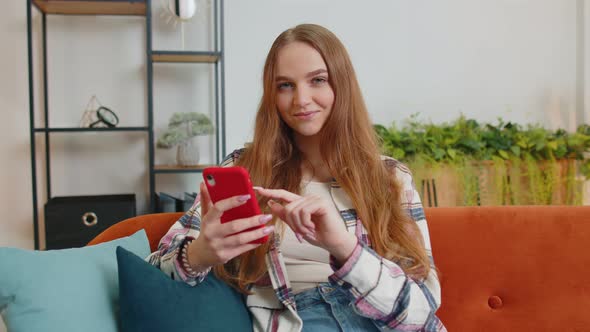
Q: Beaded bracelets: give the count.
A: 1